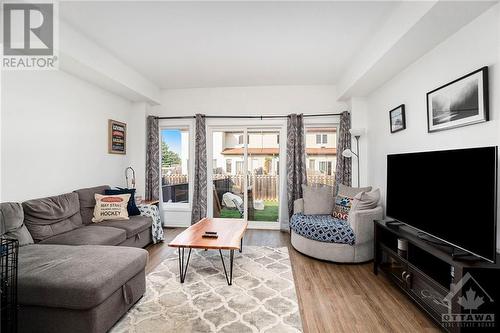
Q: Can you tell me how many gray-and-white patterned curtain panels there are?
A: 4